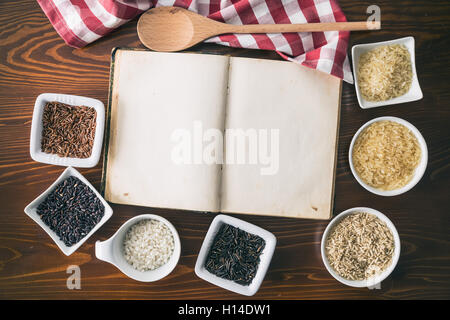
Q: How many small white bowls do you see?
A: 7